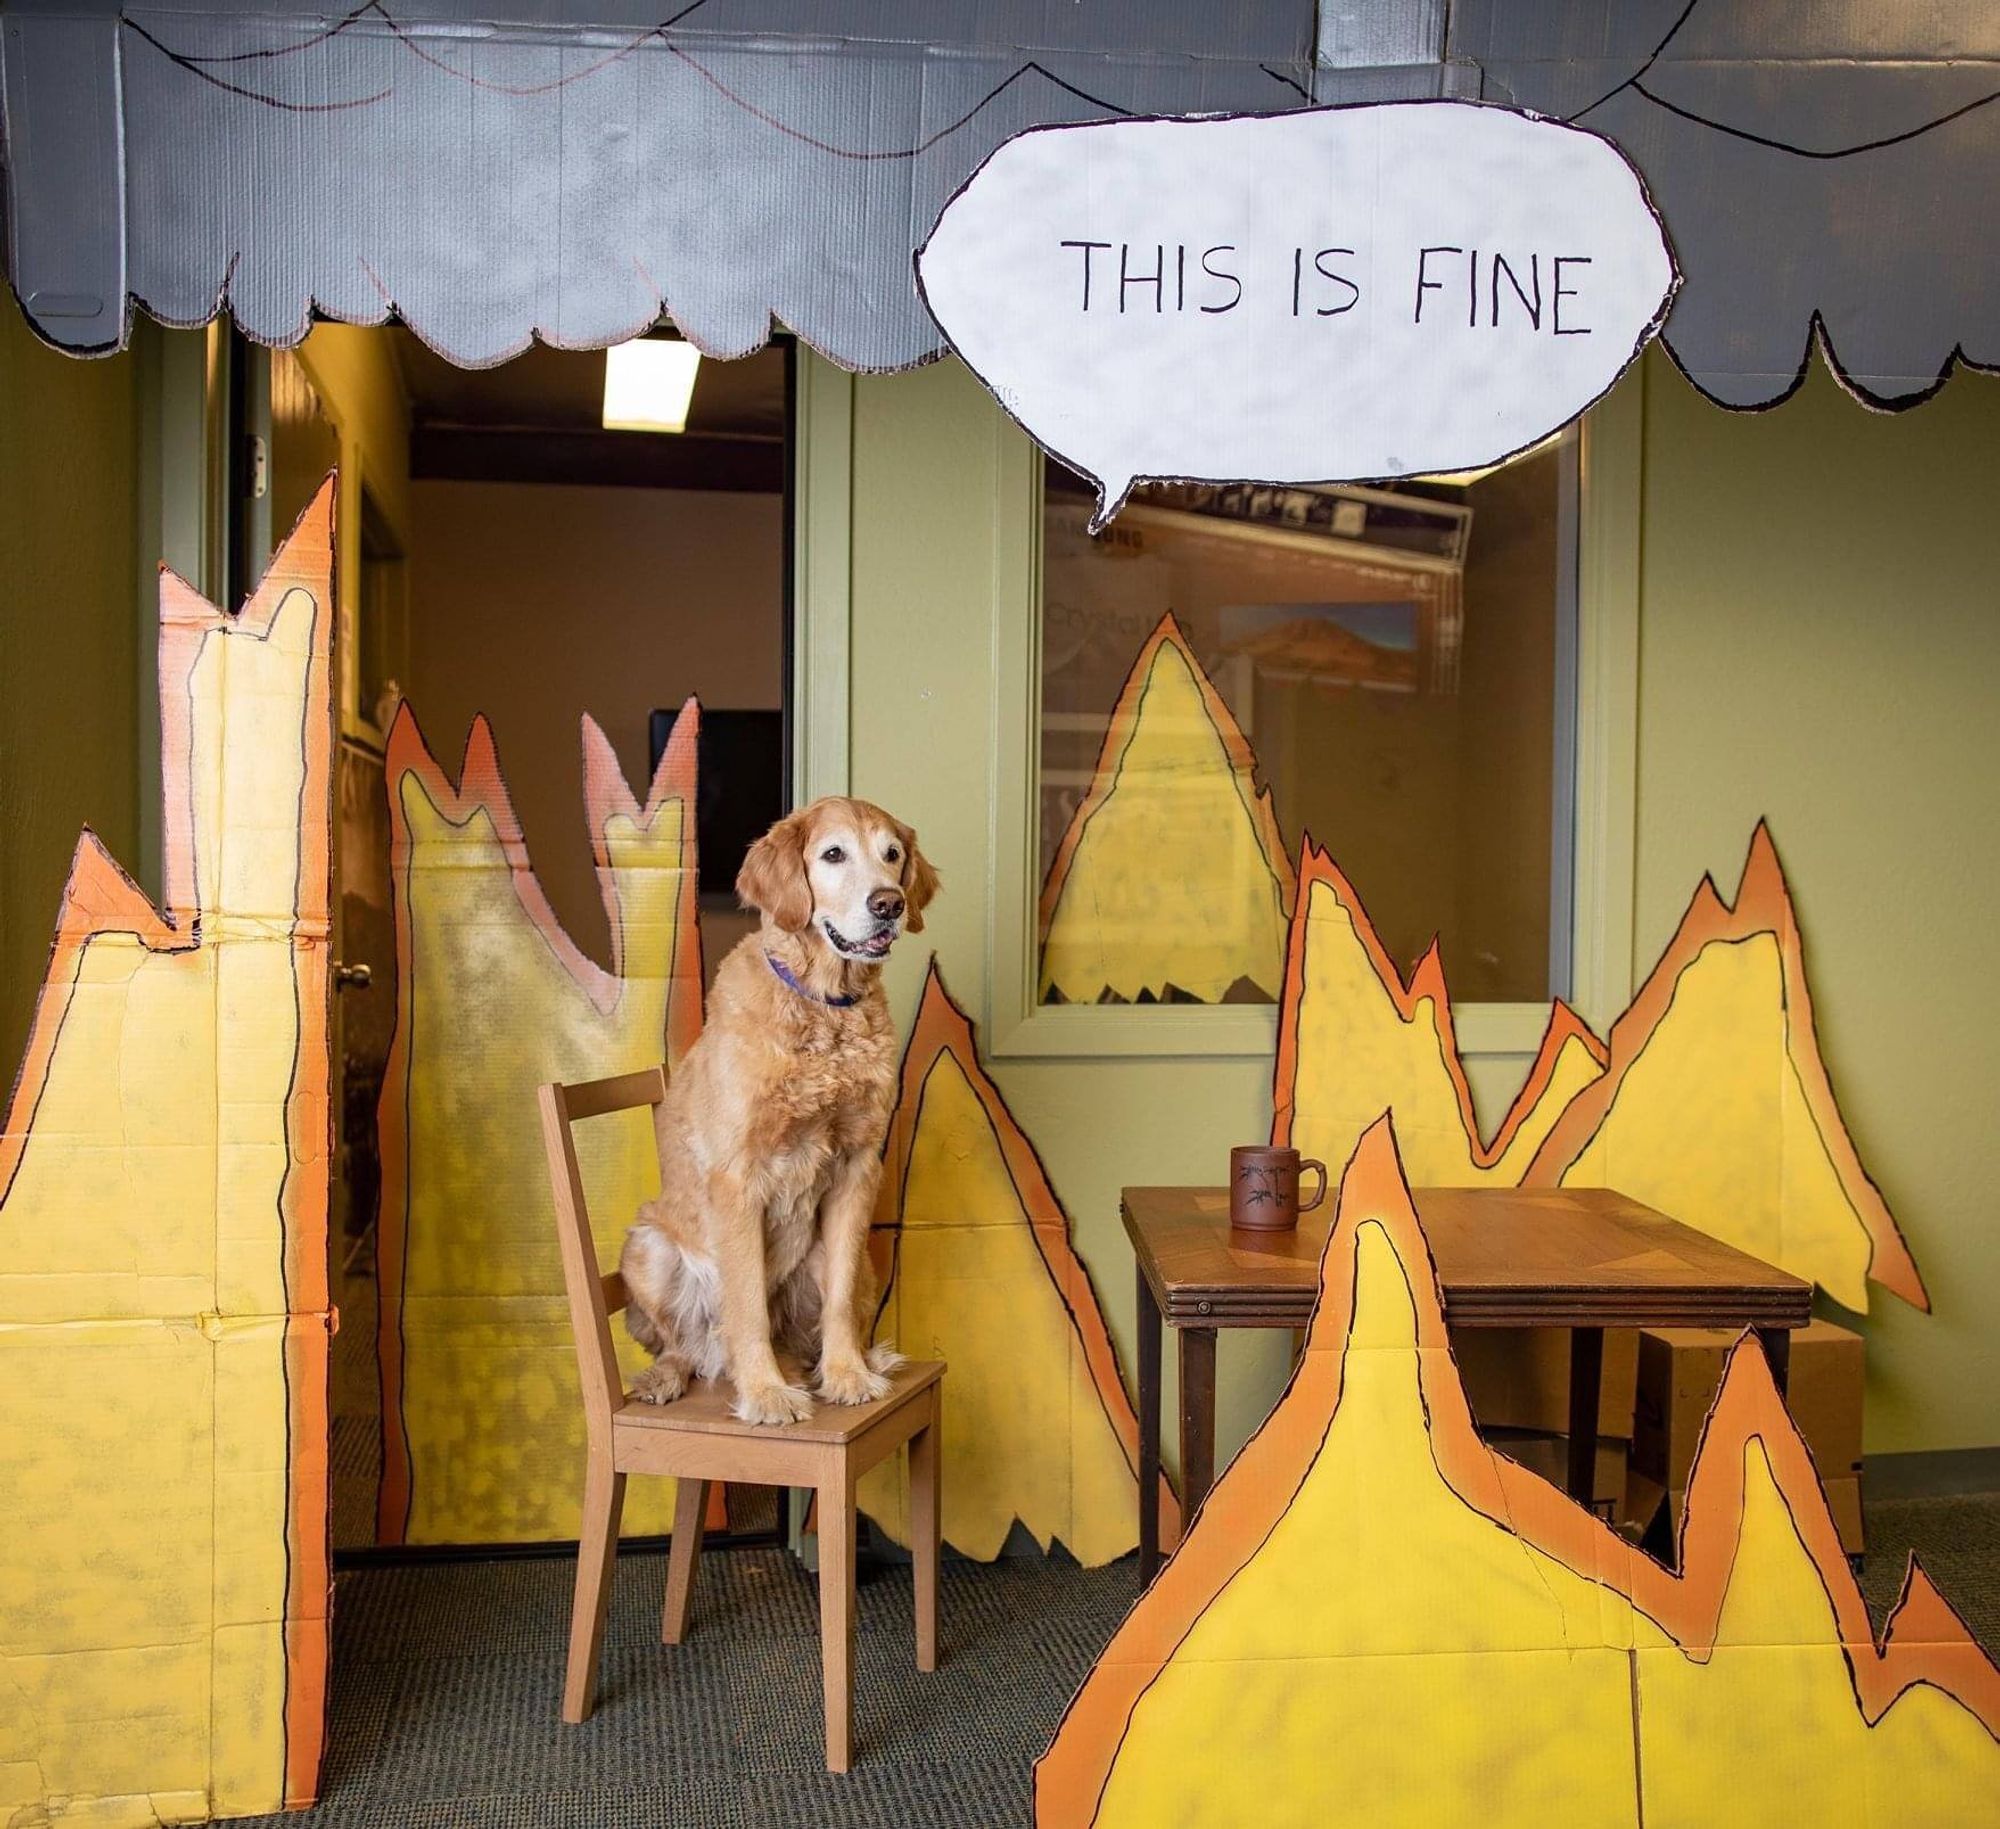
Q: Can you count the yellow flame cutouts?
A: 7